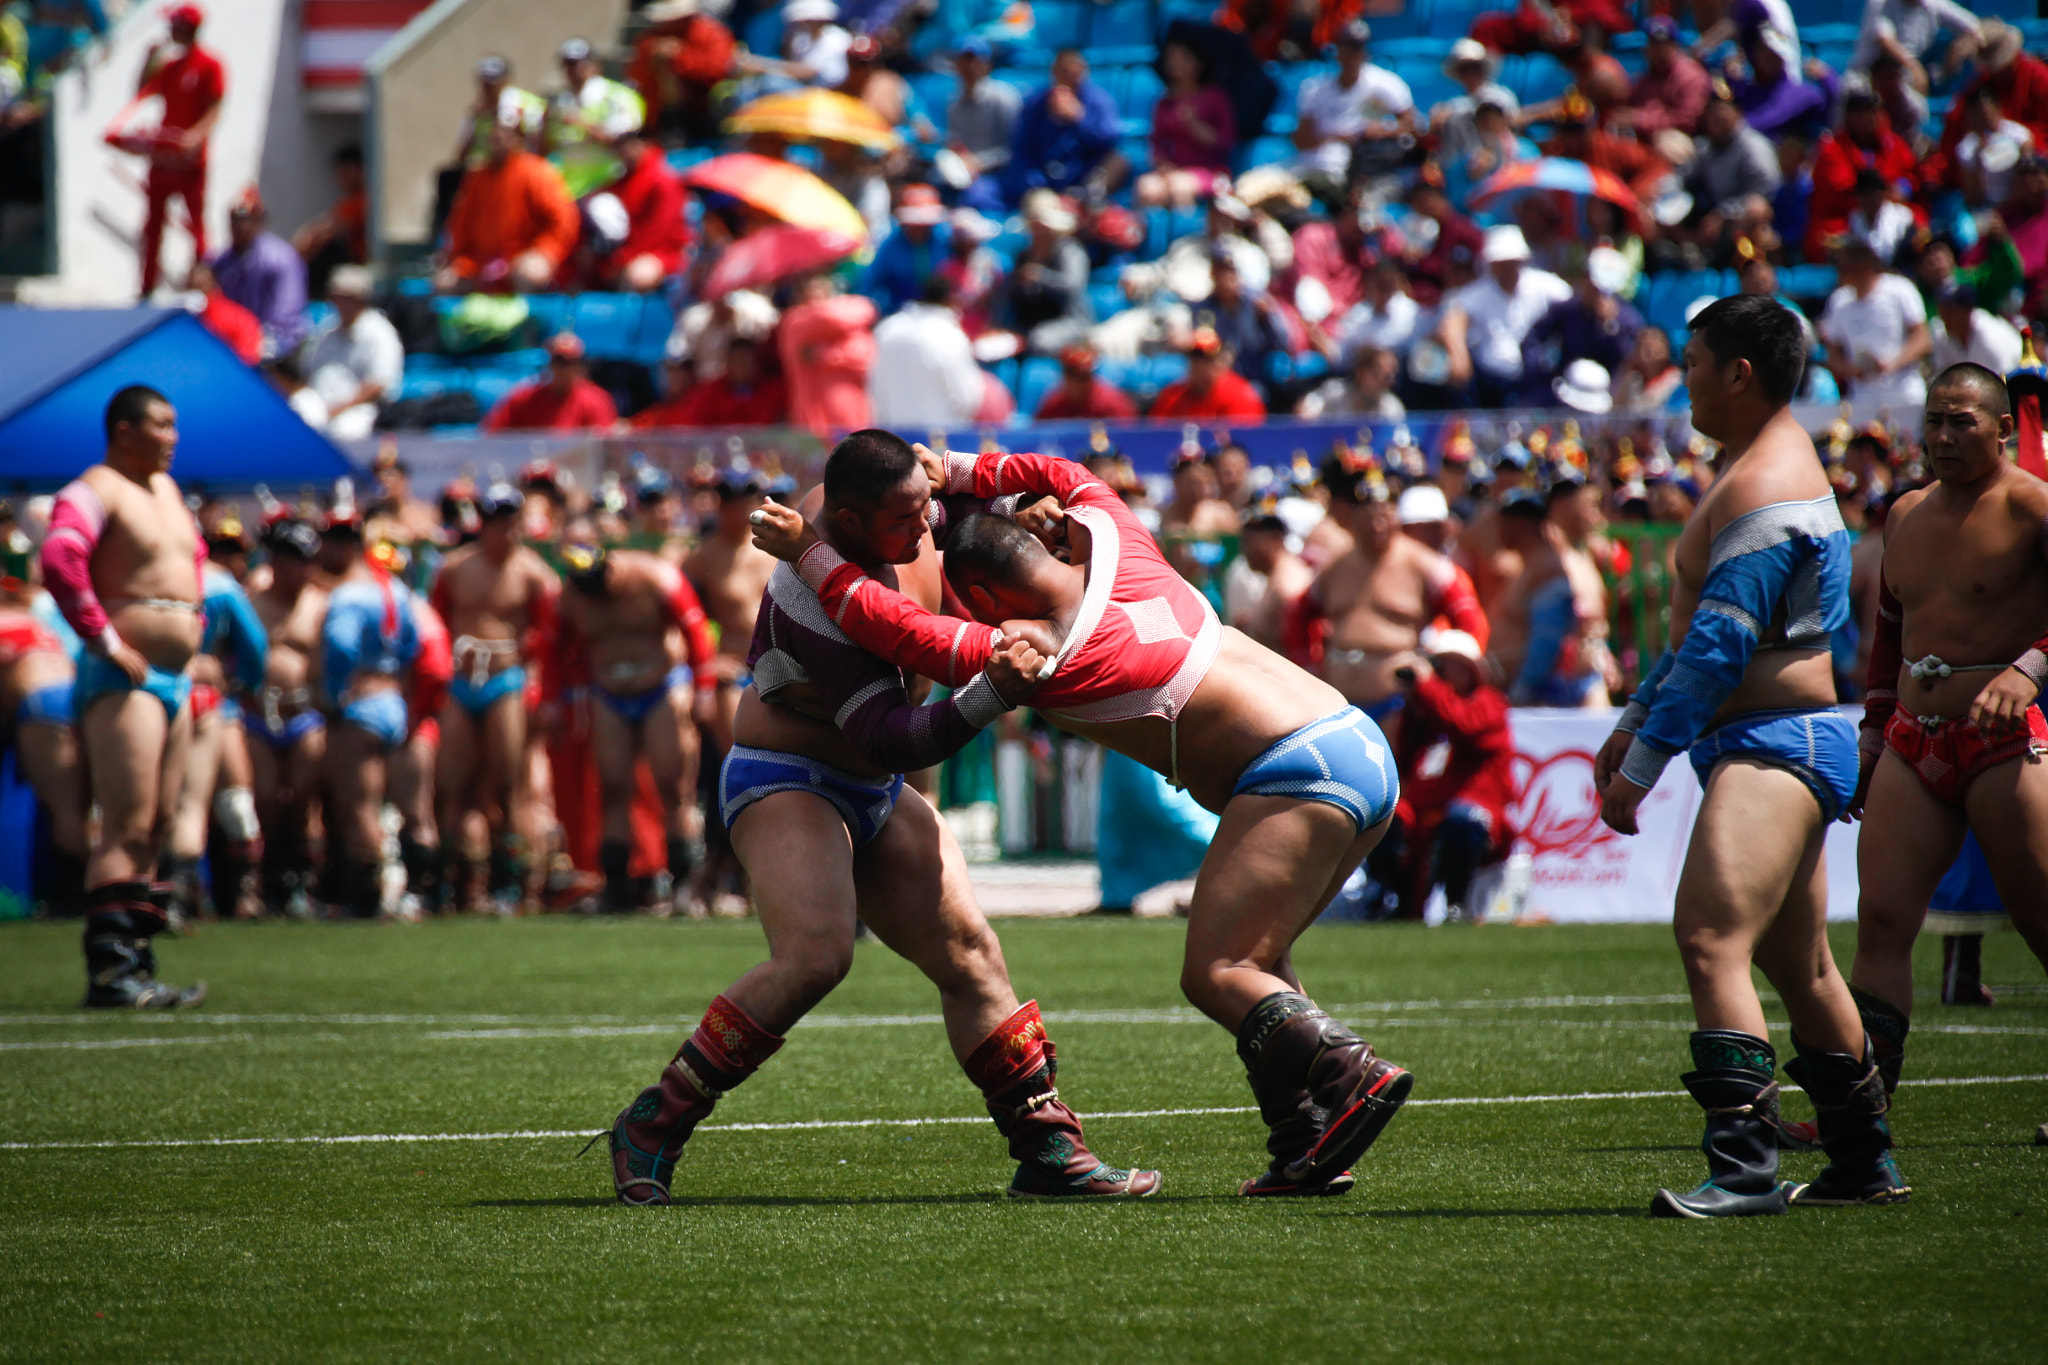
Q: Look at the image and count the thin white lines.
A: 3